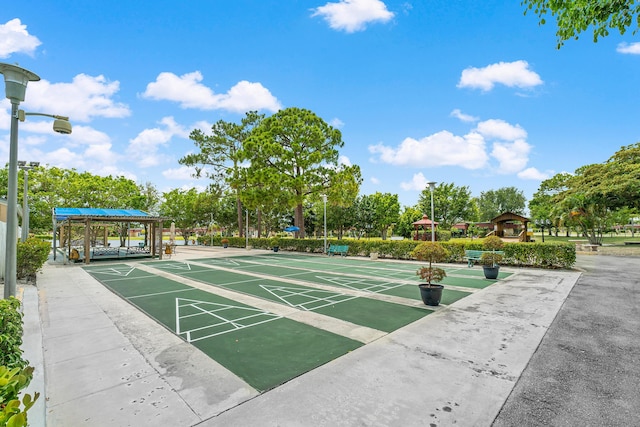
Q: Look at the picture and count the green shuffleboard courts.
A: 5